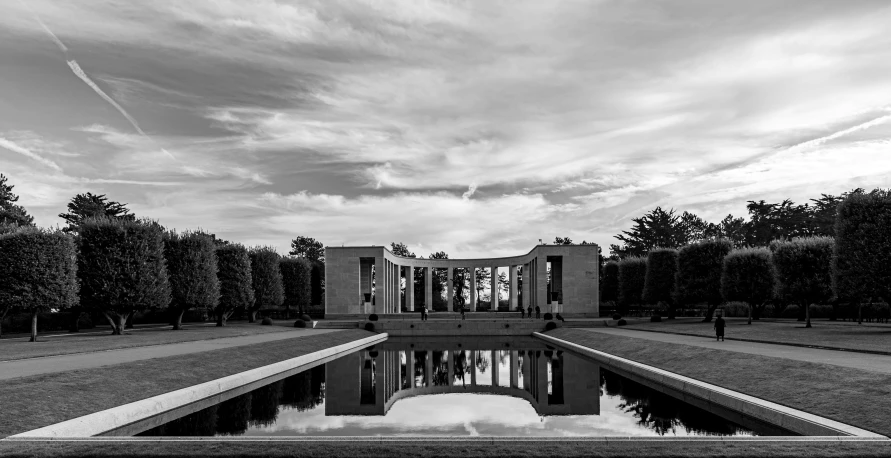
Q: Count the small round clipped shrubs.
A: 10